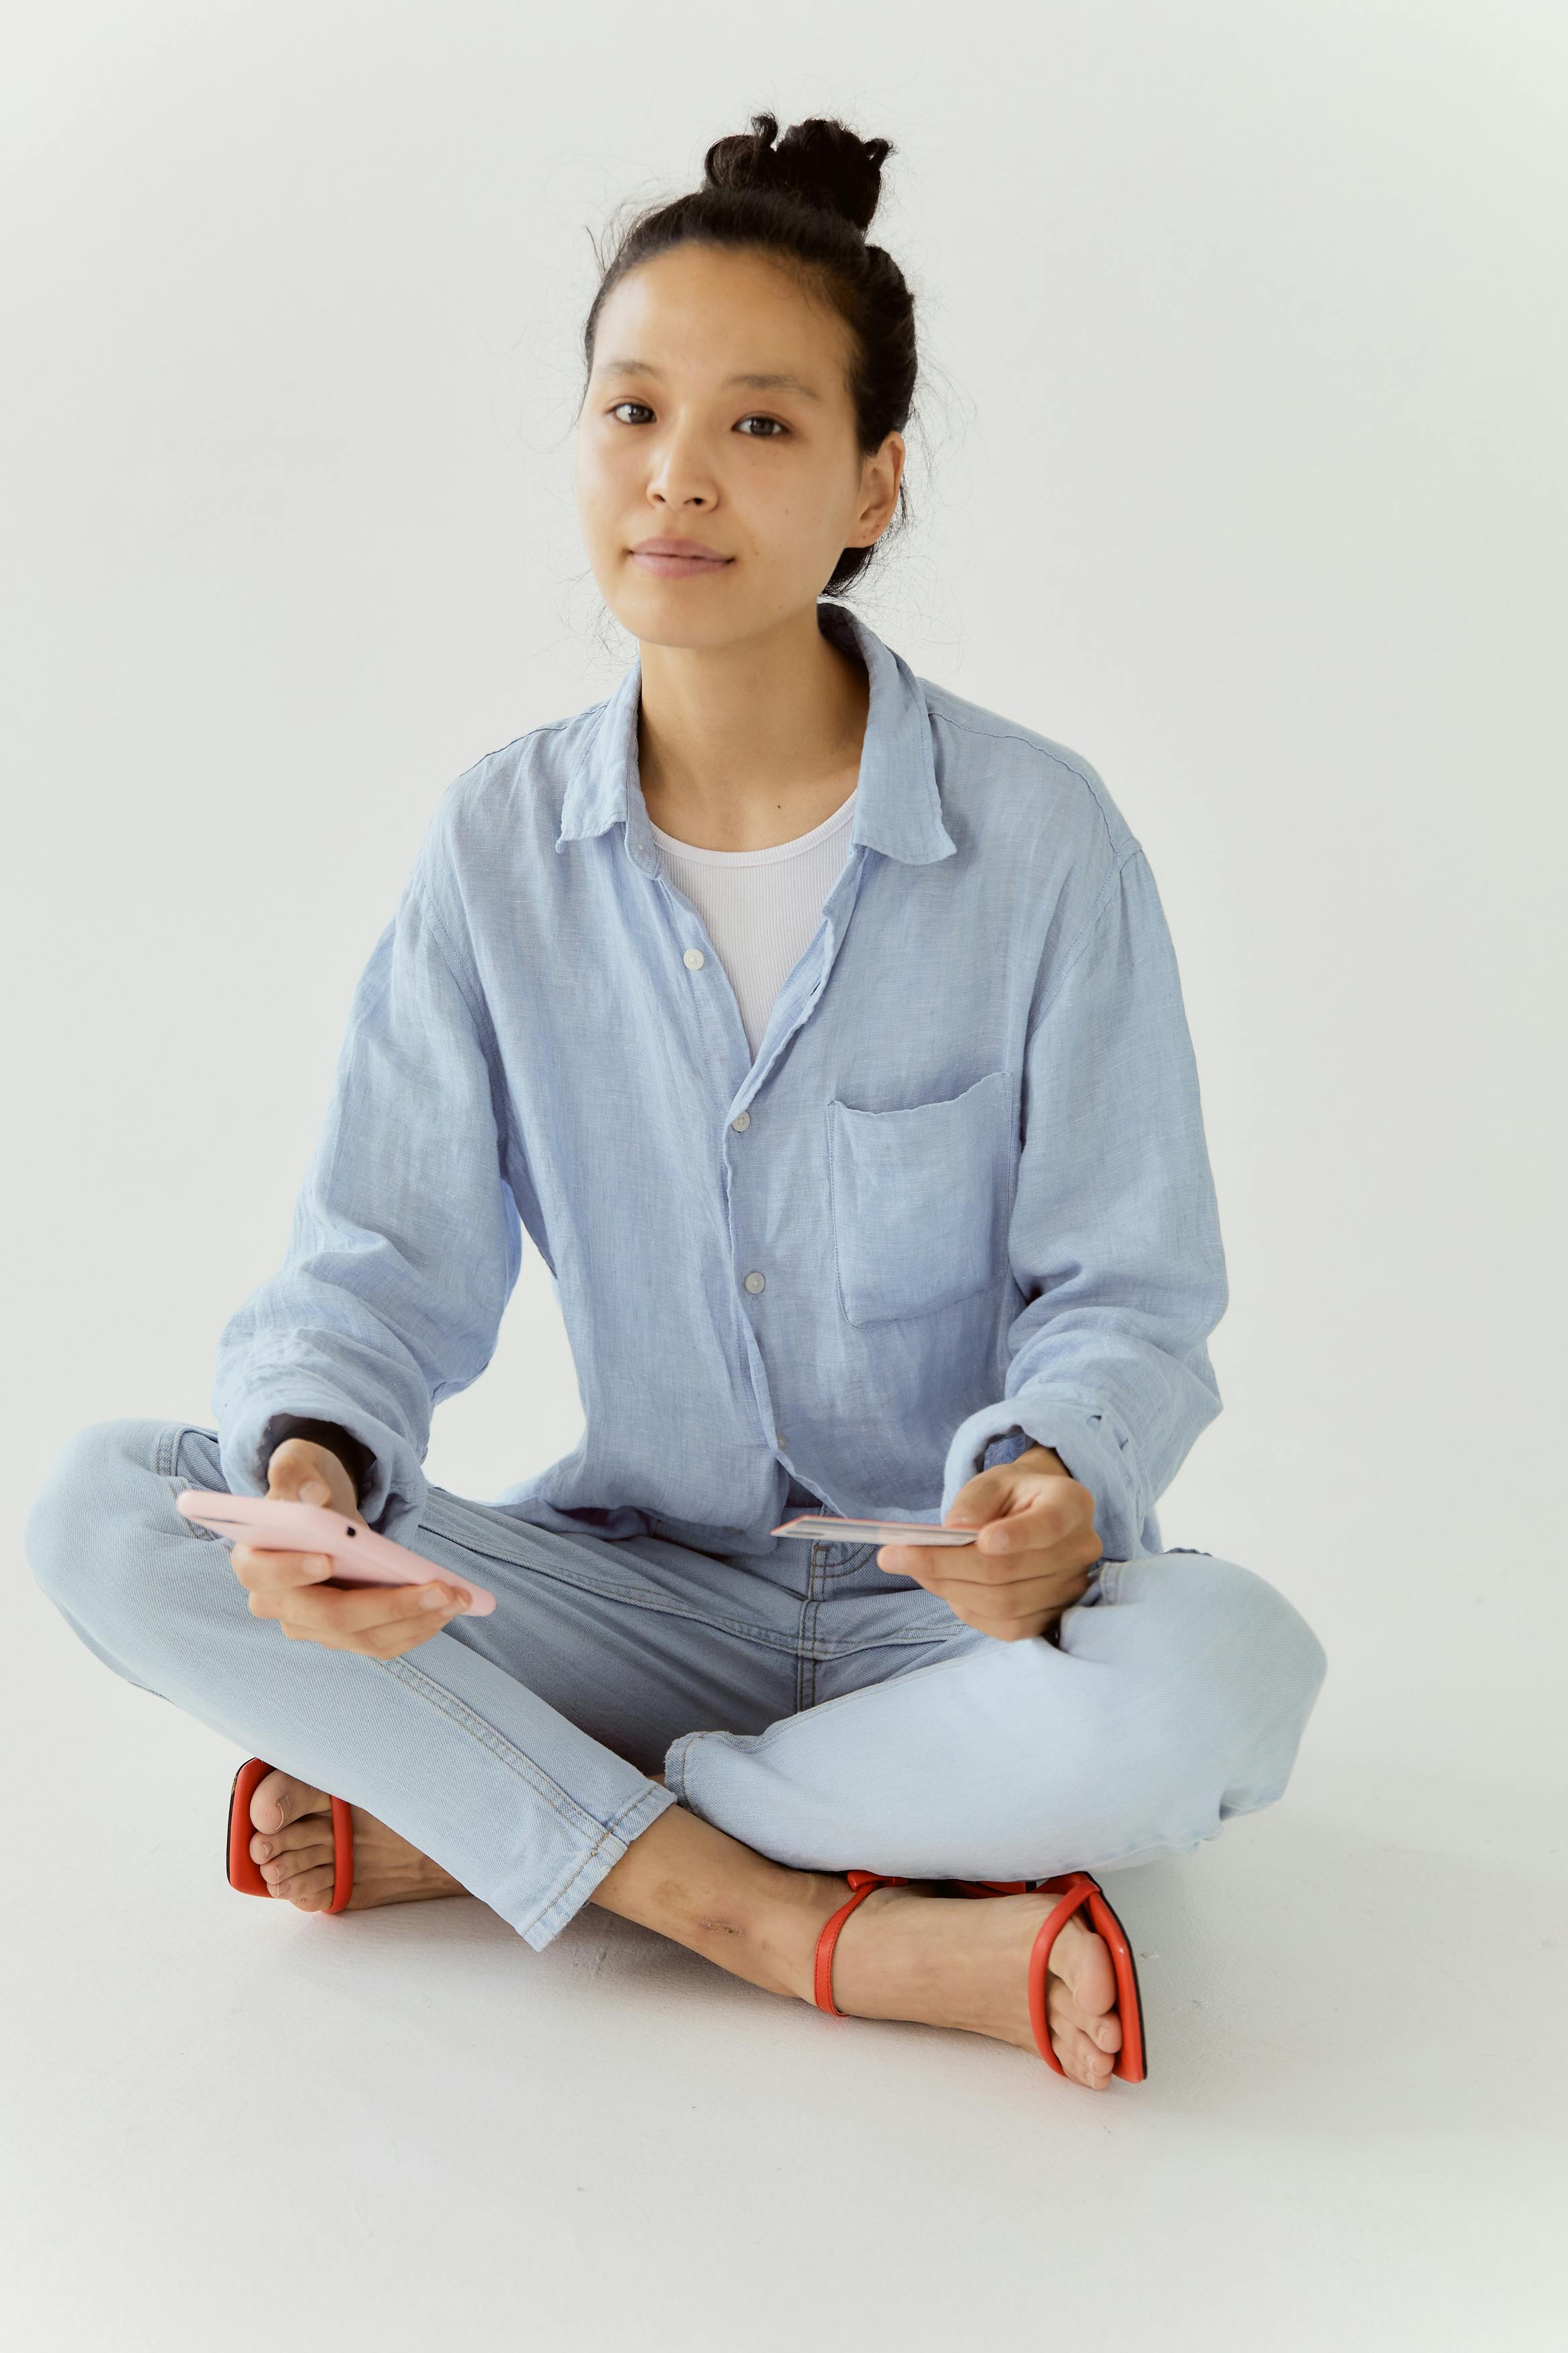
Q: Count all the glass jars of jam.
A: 0